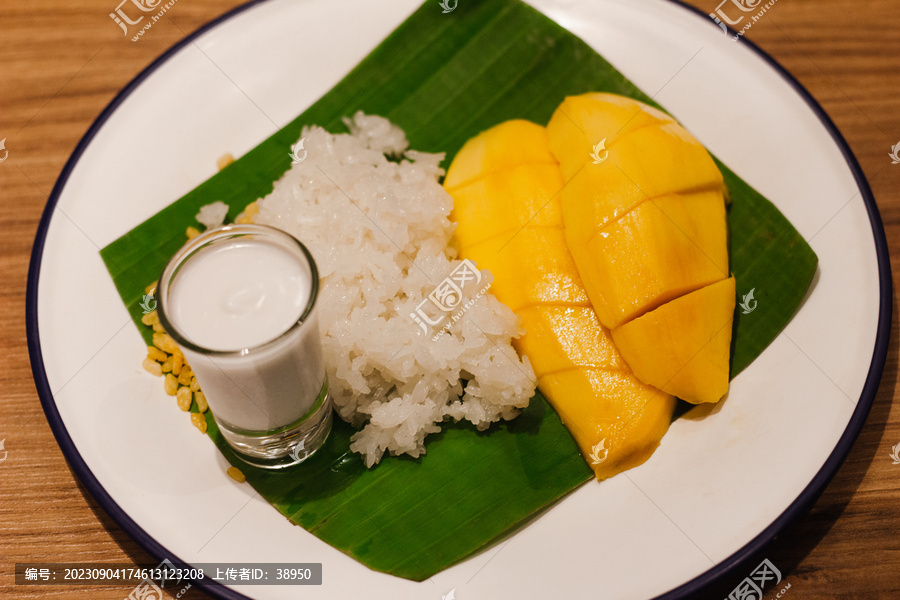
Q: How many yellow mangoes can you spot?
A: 2